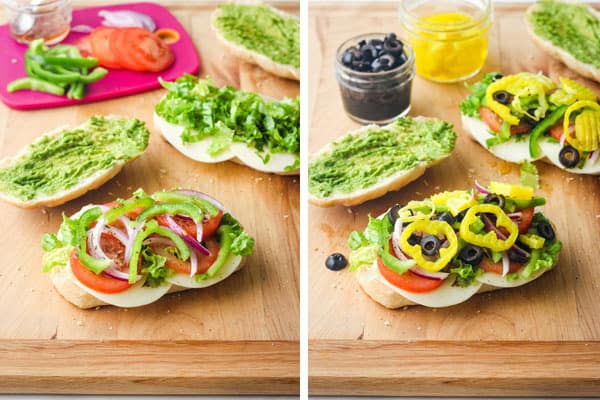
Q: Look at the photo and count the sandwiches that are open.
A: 4